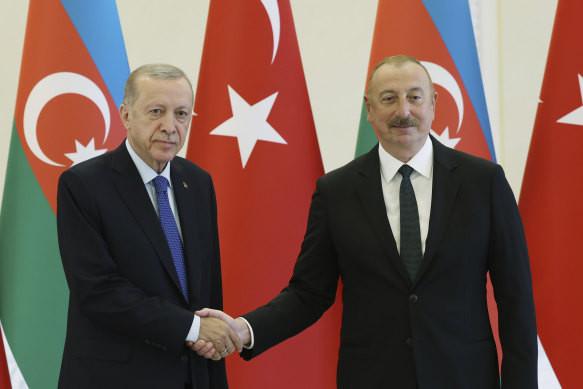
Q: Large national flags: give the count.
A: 4